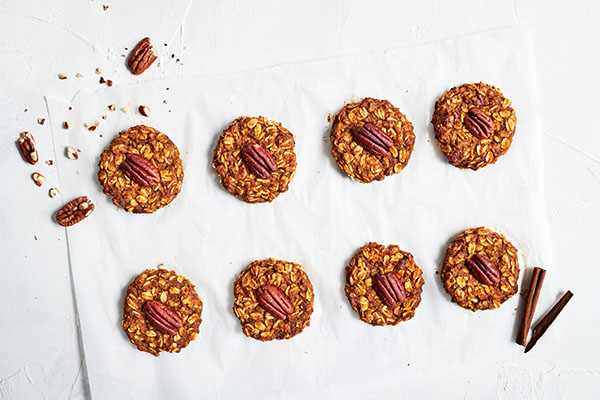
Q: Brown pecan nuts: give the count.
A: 11